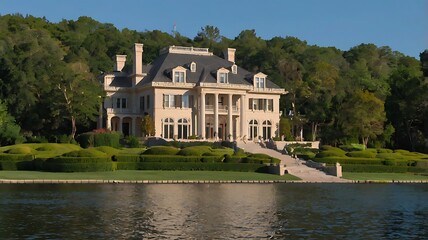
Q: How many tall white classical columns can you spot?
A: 4